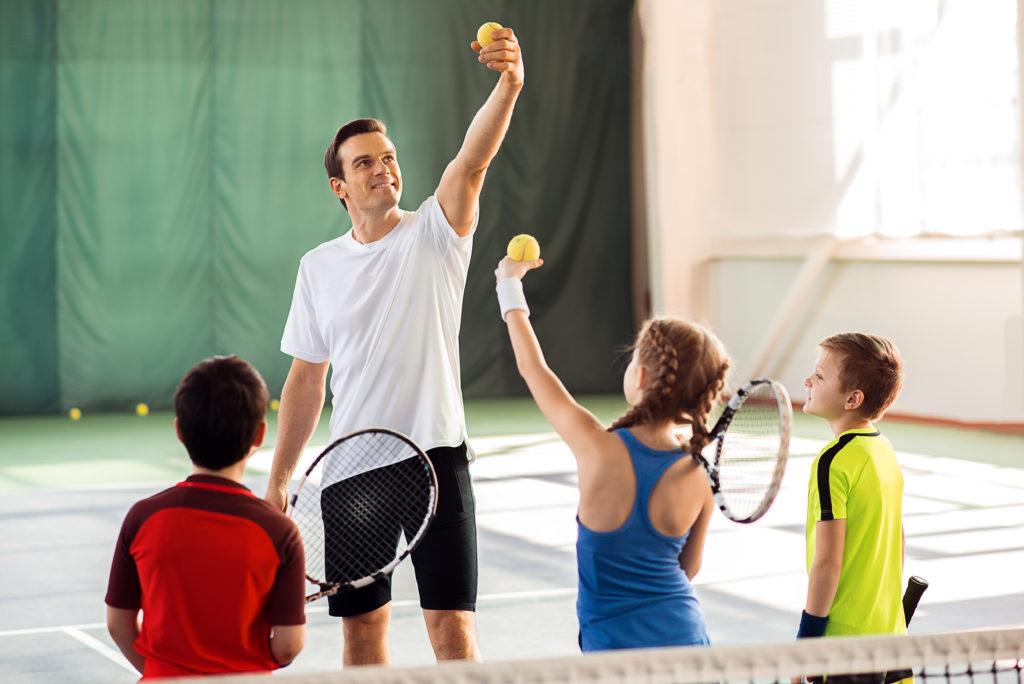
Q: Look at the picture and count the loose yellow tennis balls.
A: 3